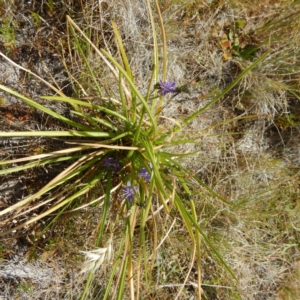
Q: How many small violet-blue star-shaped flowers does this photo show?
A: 4